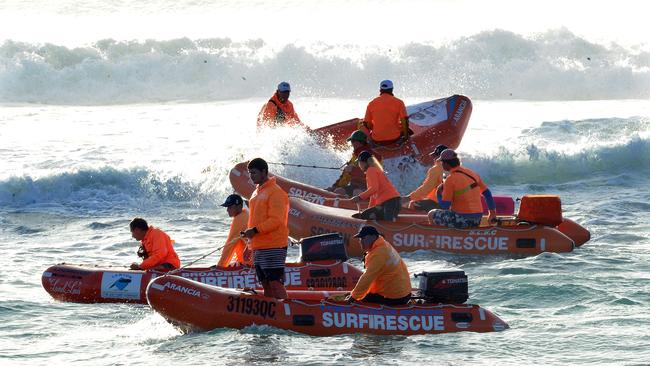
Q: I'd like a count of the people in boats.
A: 10